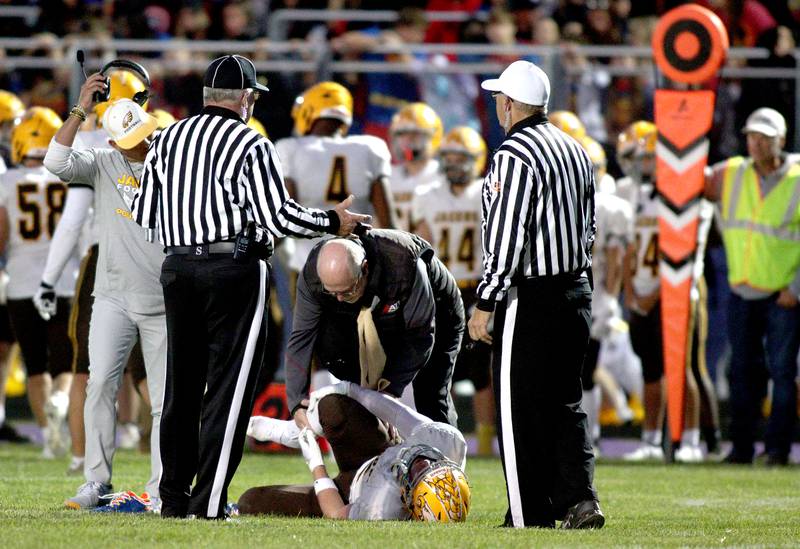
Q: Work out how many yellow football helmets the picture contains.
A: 12